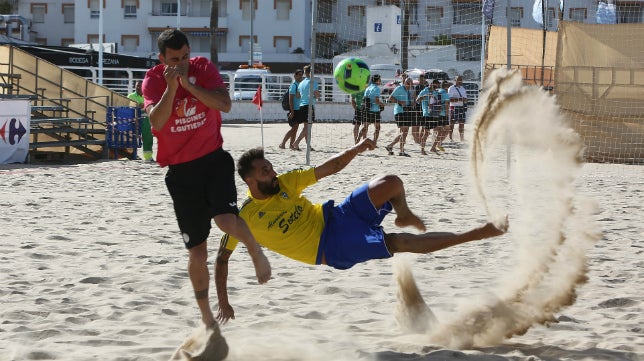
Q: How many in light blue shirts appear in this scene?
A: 6